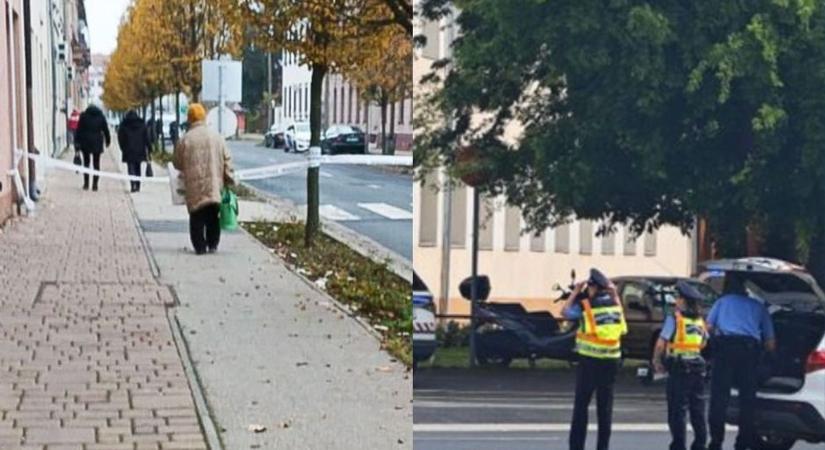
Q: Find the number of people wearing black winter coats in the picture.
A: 2